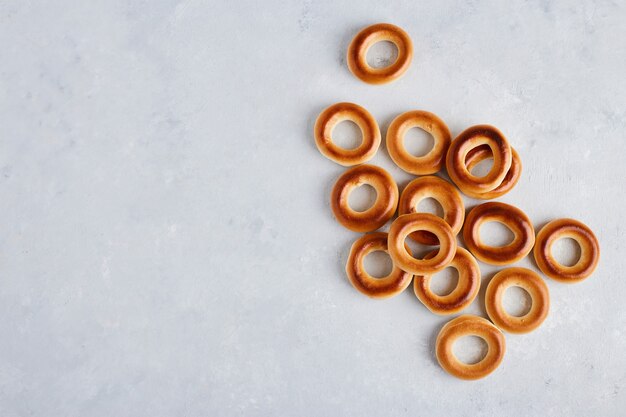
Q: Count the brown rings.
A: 14